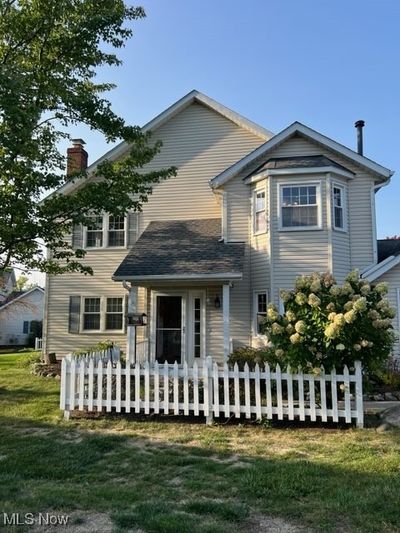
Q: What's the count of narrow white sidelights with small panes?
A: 1